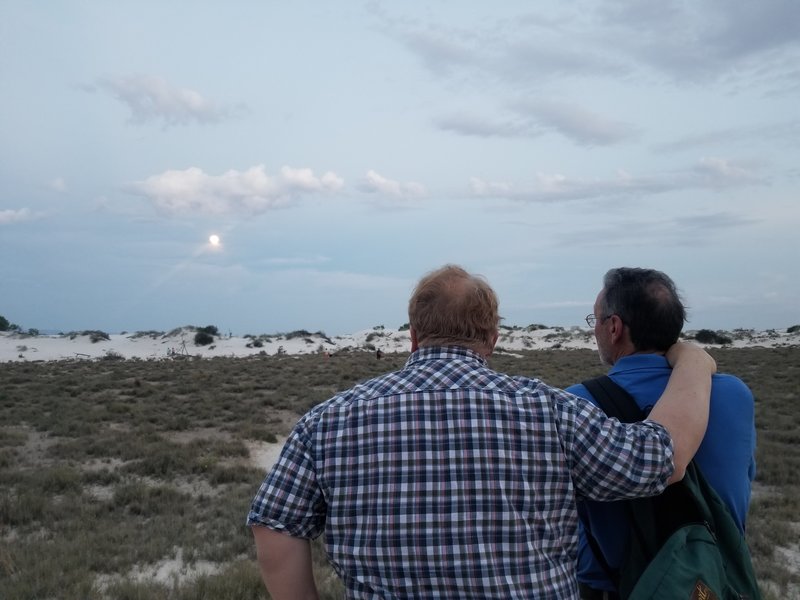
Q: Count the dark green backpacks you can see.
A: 1